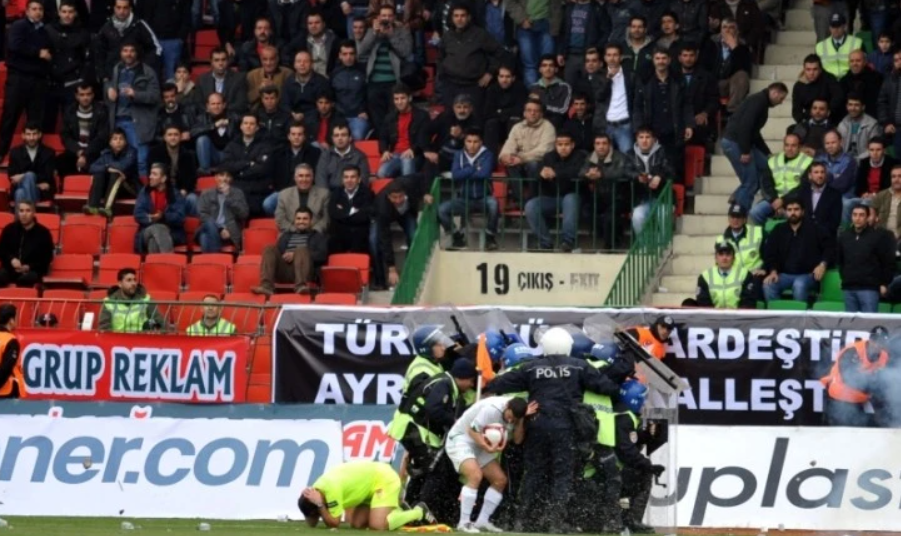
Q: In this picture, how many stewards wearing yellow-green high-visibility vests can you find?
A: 6